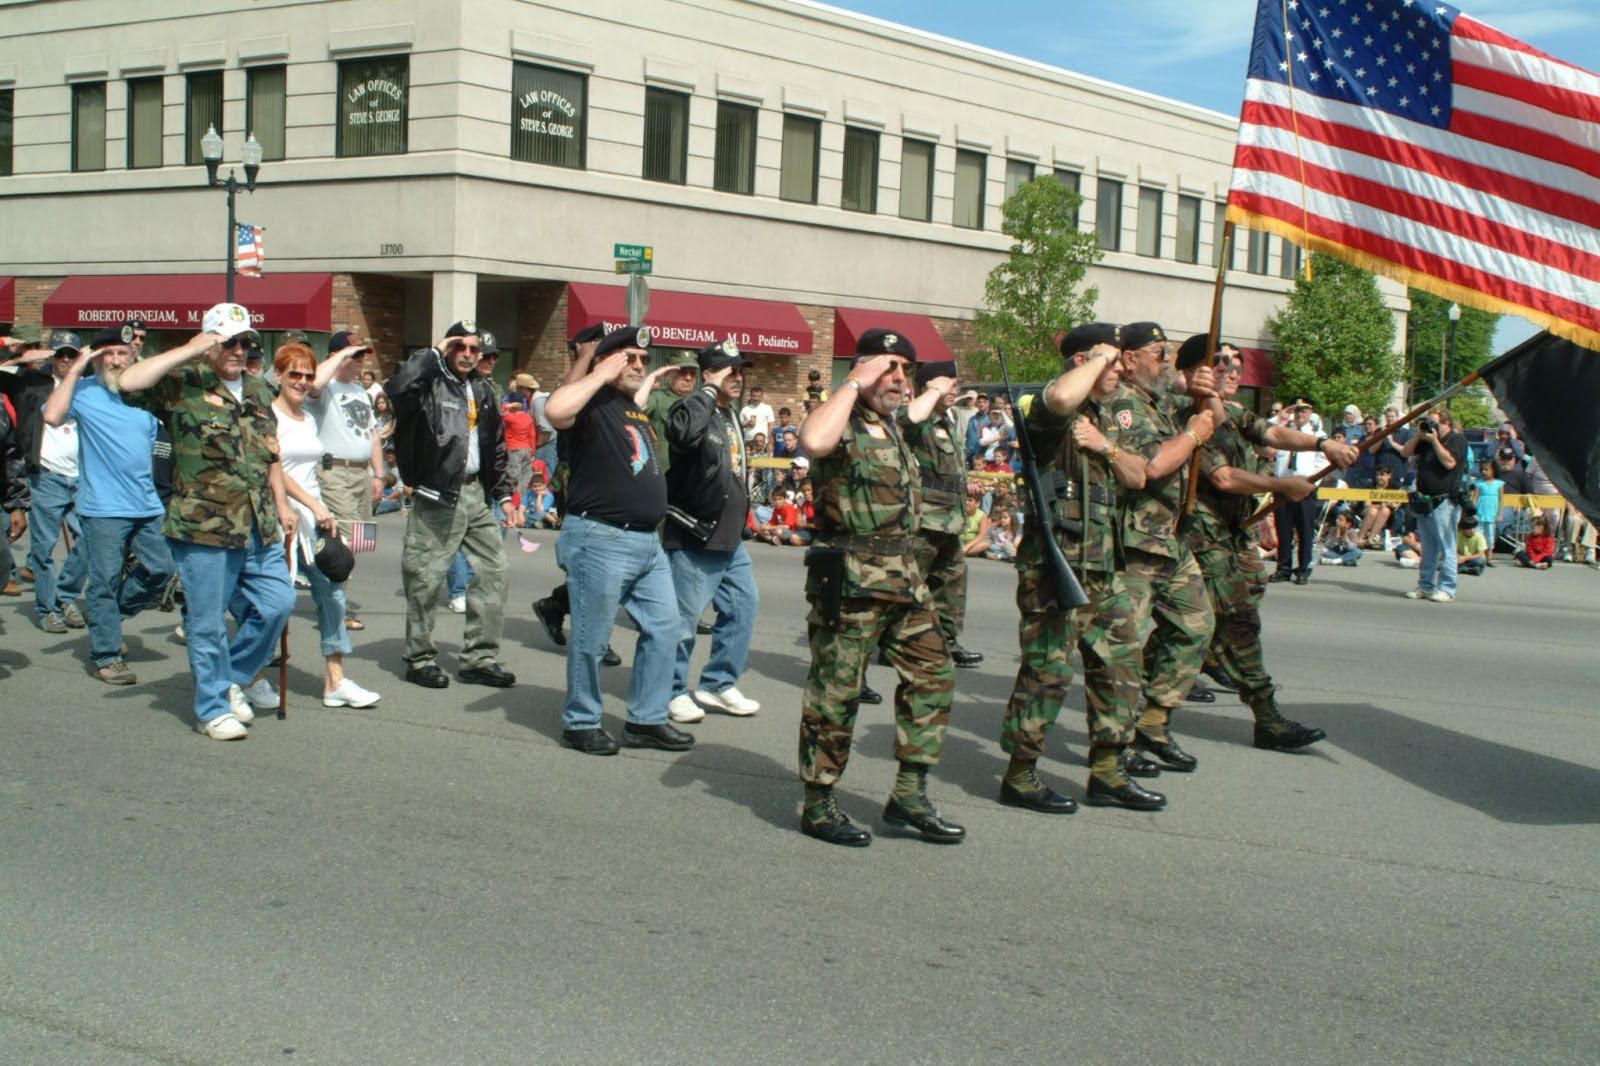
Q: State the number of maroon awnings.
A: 5